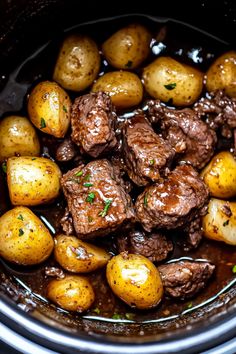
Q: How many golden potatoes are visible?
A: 14